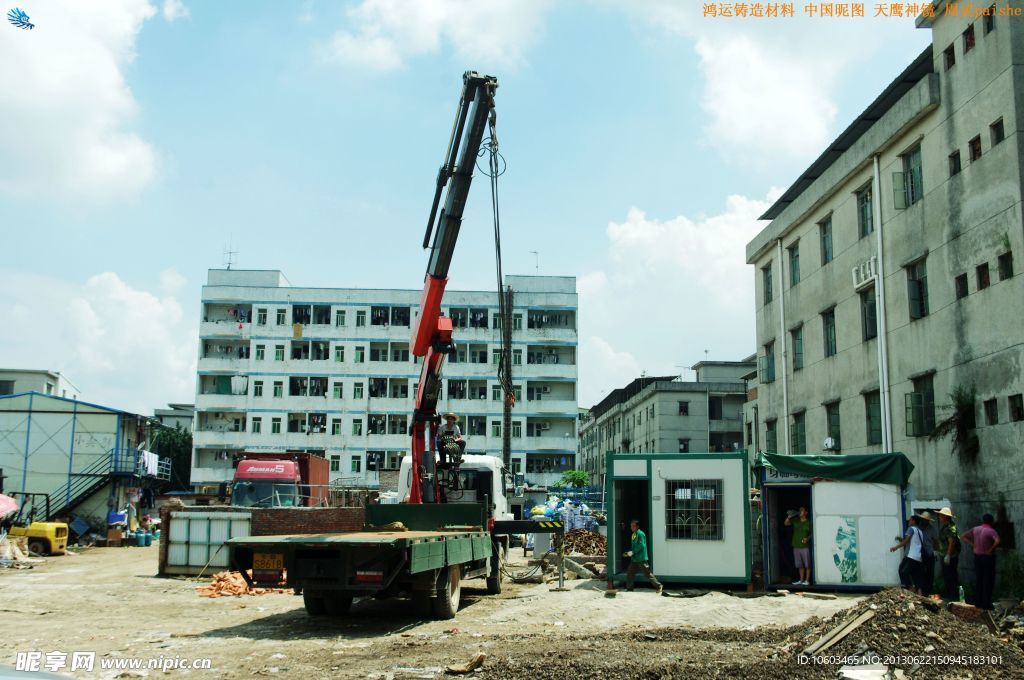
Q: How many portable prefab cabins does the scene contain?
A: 2